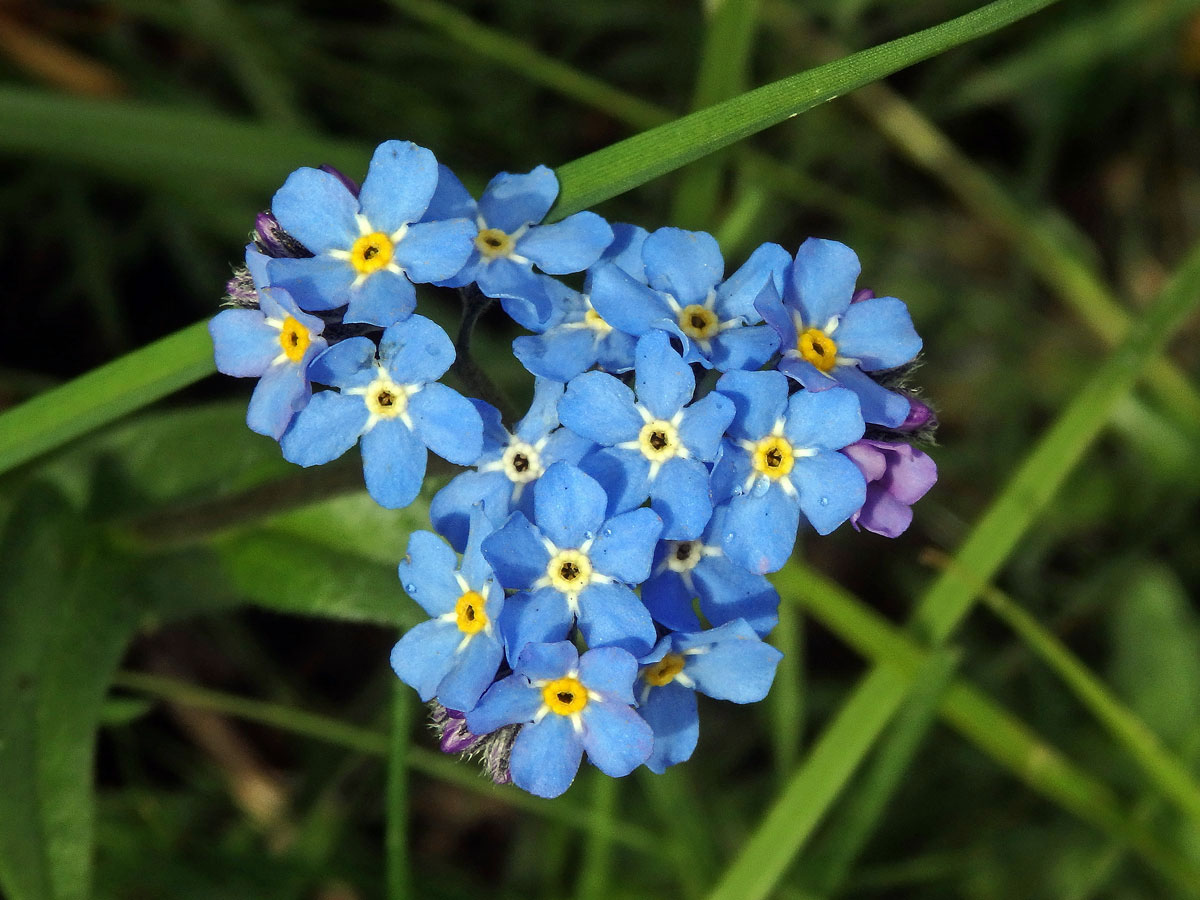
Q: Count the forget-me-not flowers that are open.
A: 15